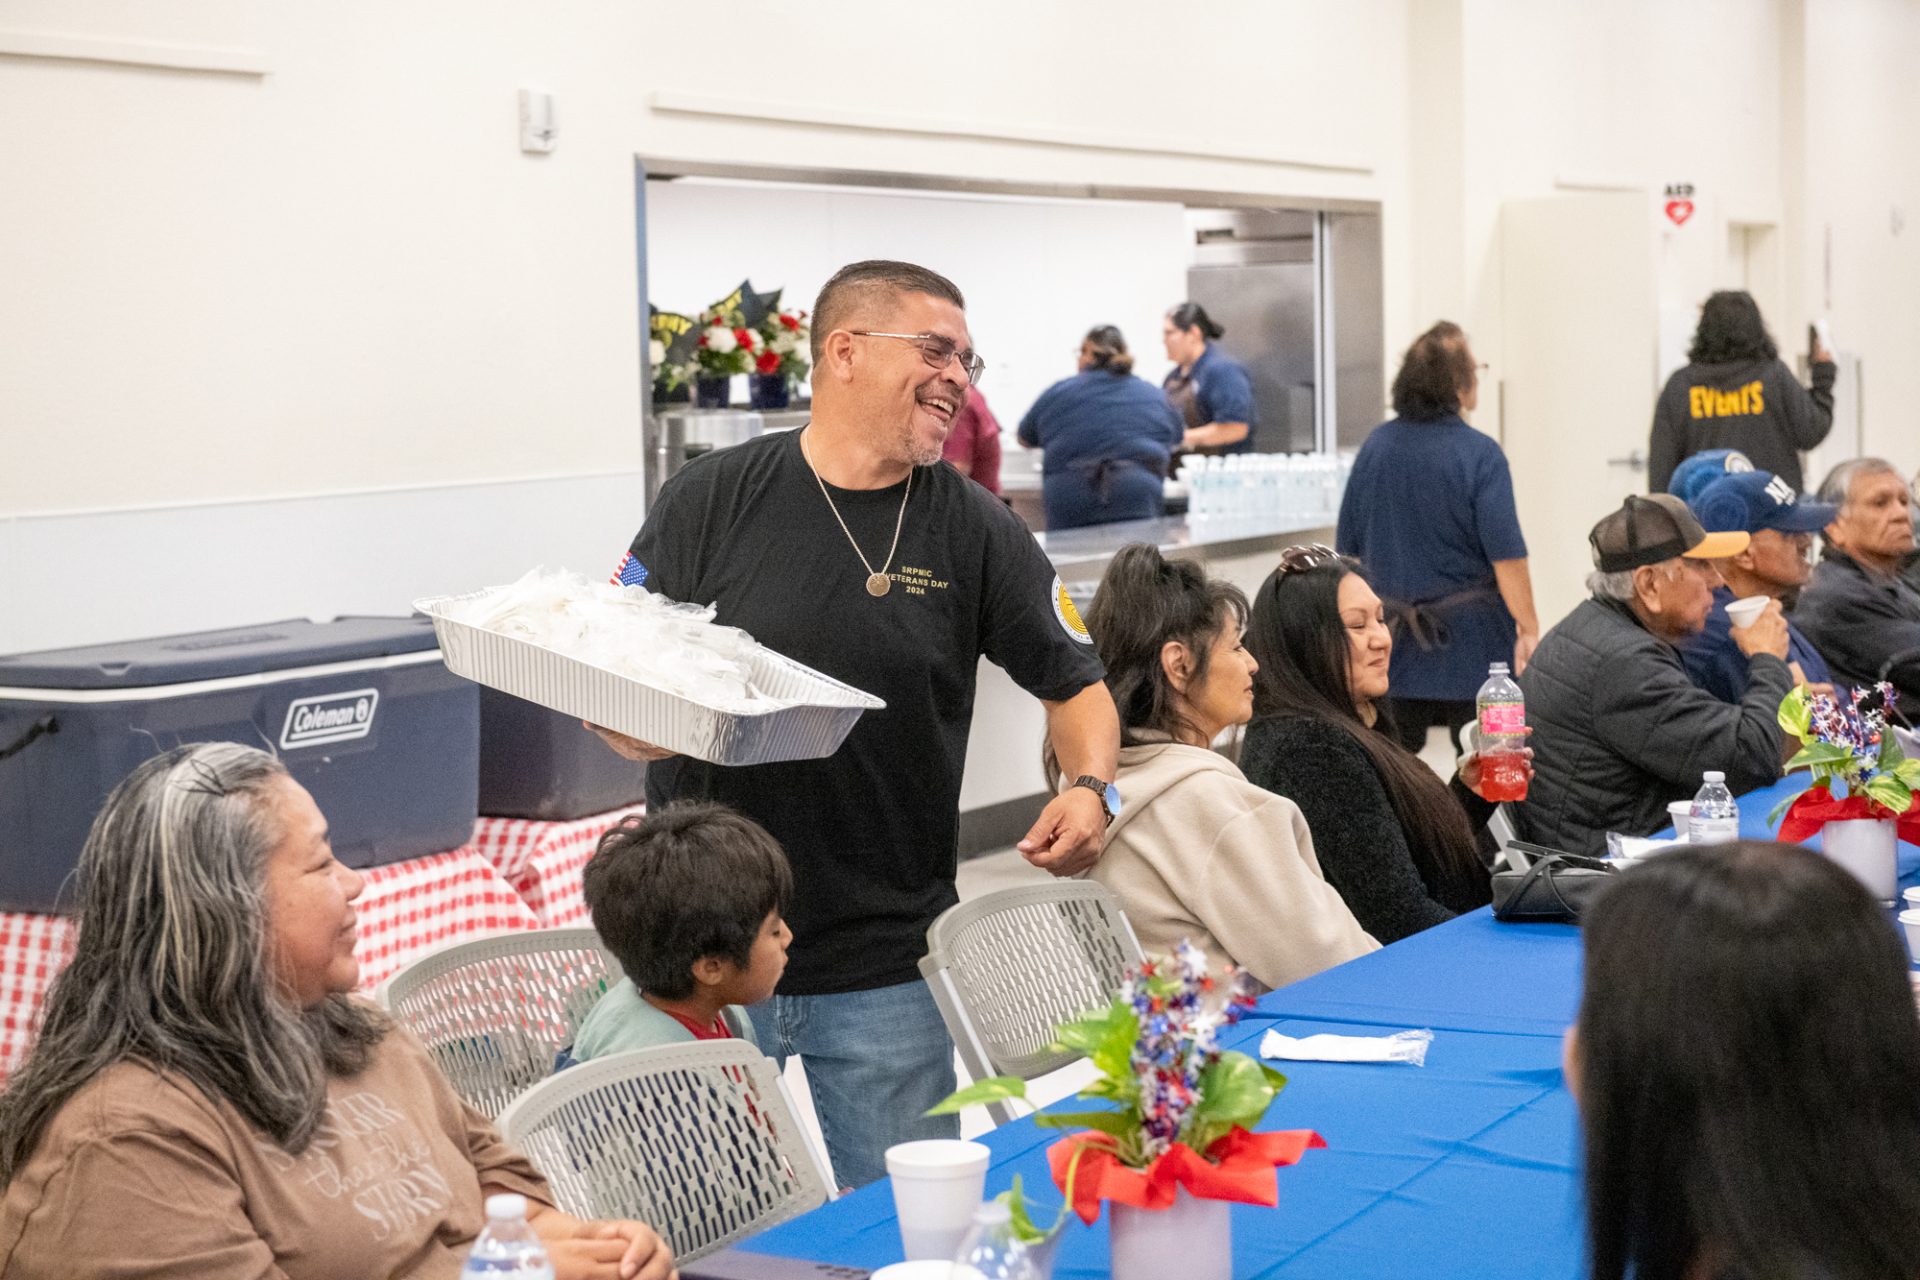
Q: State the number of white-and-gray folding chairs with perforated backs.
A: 3